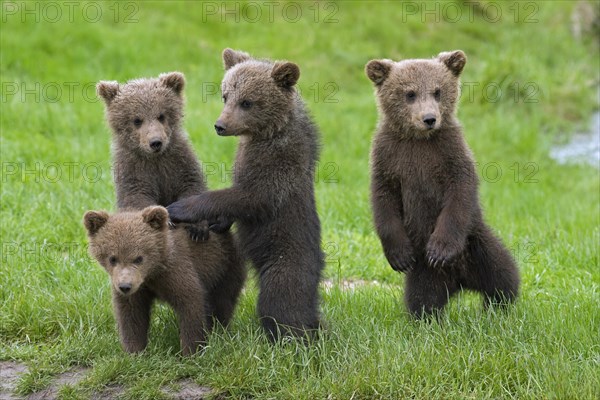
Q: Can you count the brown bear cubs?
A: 4